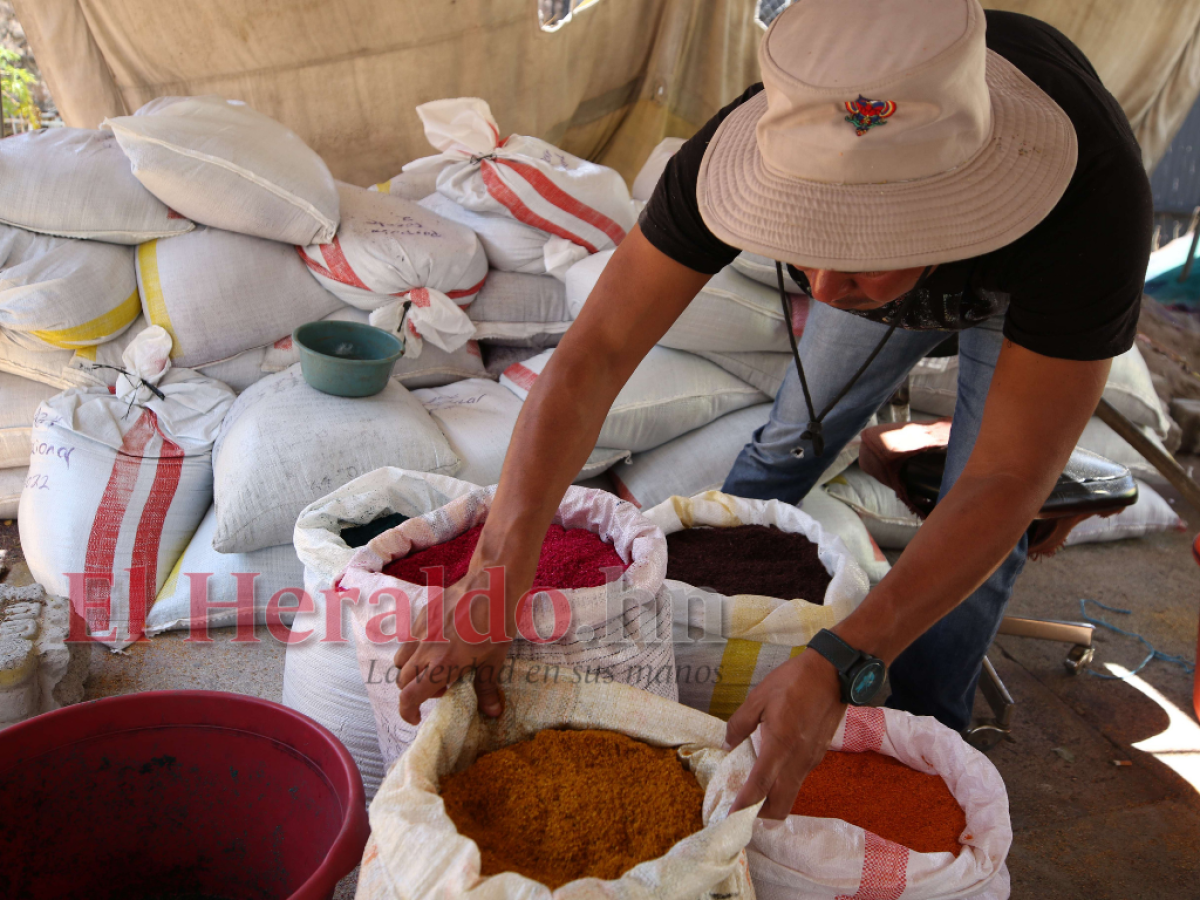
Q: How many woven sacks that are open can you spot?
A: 5